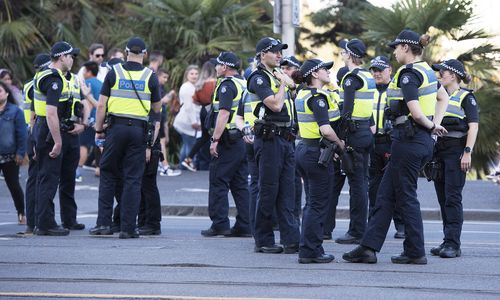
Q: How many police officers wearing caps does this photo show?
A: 11